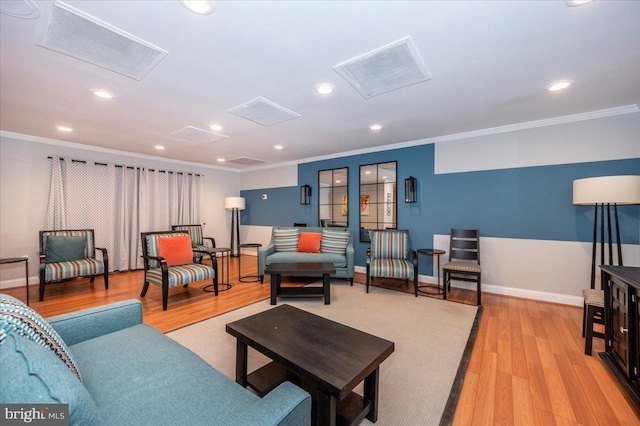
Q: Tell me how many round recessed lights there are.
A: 11